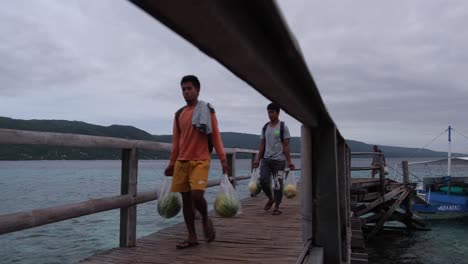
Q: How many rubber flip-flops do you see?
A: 4